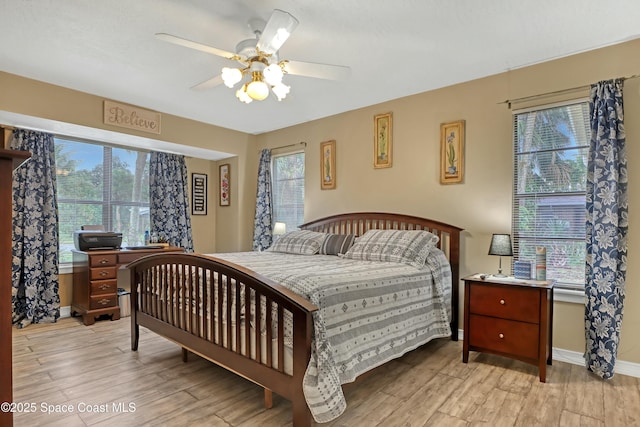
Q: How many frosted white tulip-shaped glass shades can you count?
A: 4